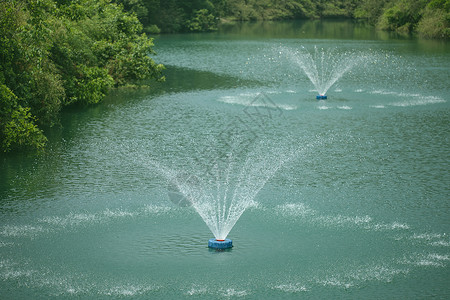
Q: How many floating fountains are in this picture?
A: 2